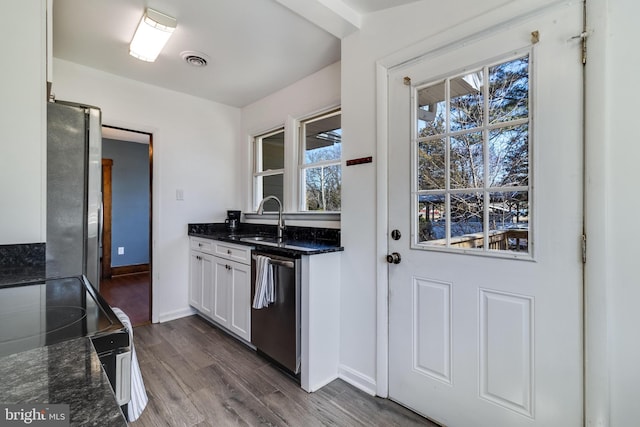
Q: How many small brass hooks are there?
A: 2